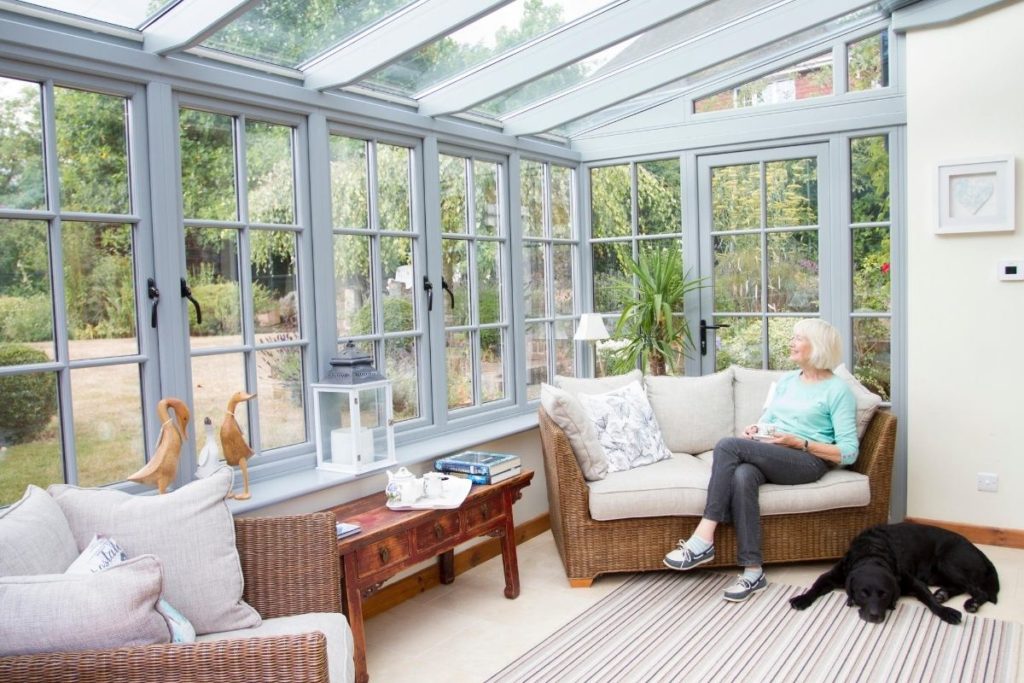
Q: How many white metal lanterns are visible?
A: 1